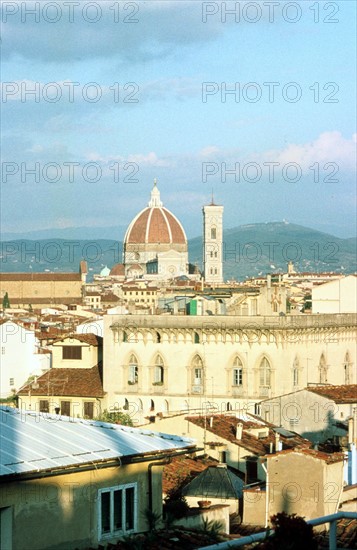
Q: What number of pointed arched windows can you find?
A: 8